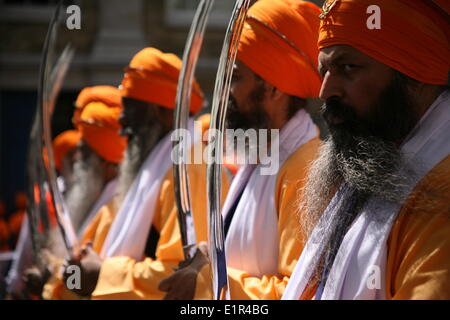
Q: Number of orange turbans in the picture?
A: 6